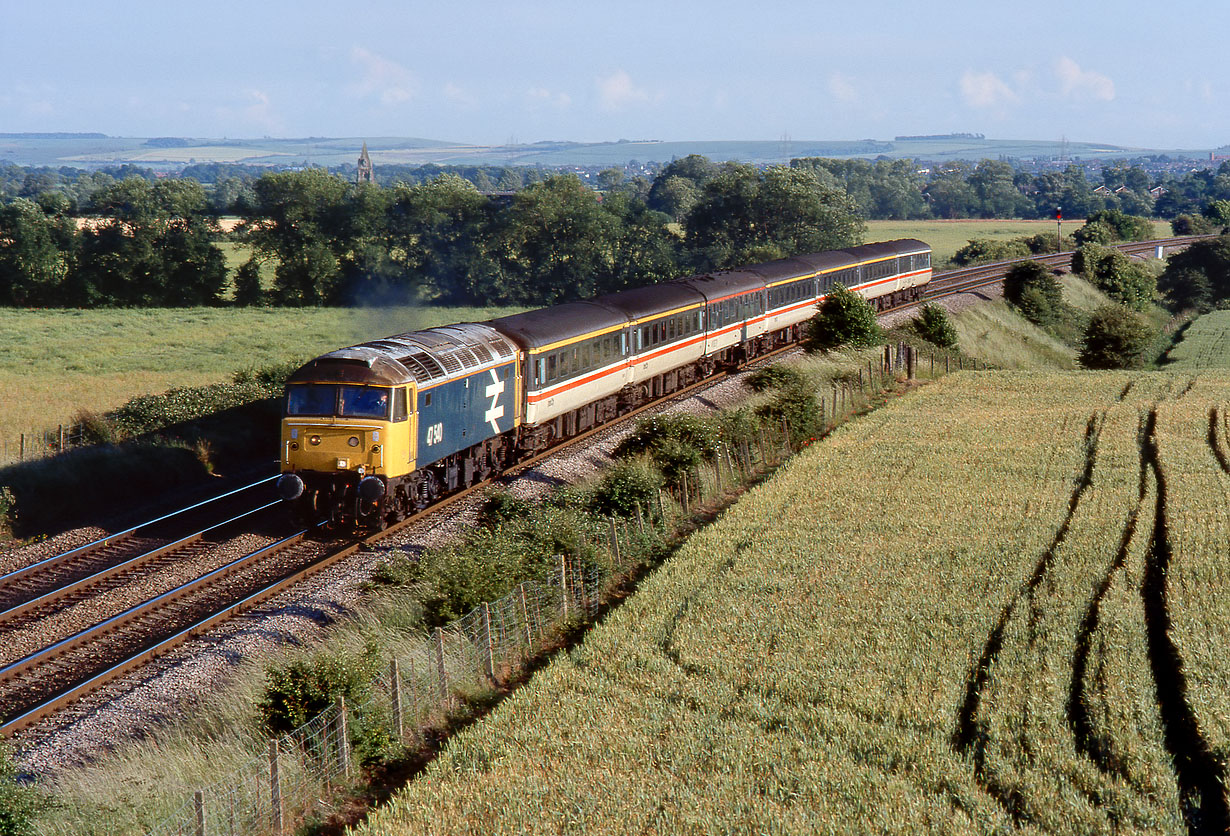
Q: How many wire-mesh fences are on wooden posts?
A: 1